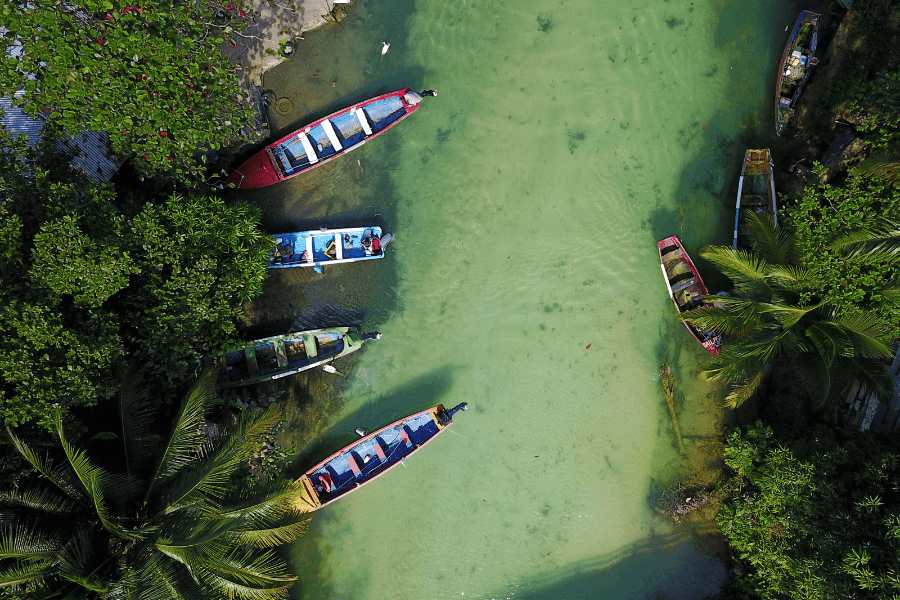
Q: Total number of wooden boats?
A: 7